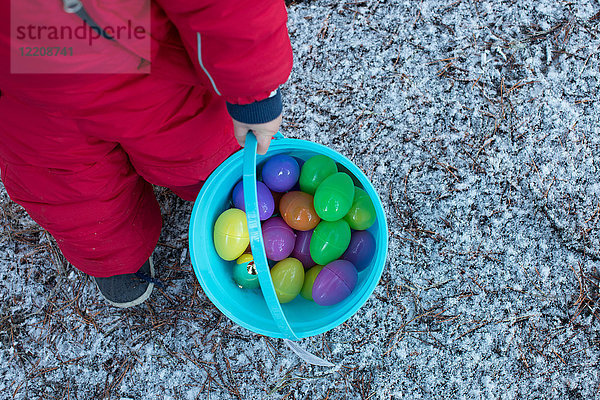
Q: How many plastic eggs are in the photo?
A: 15